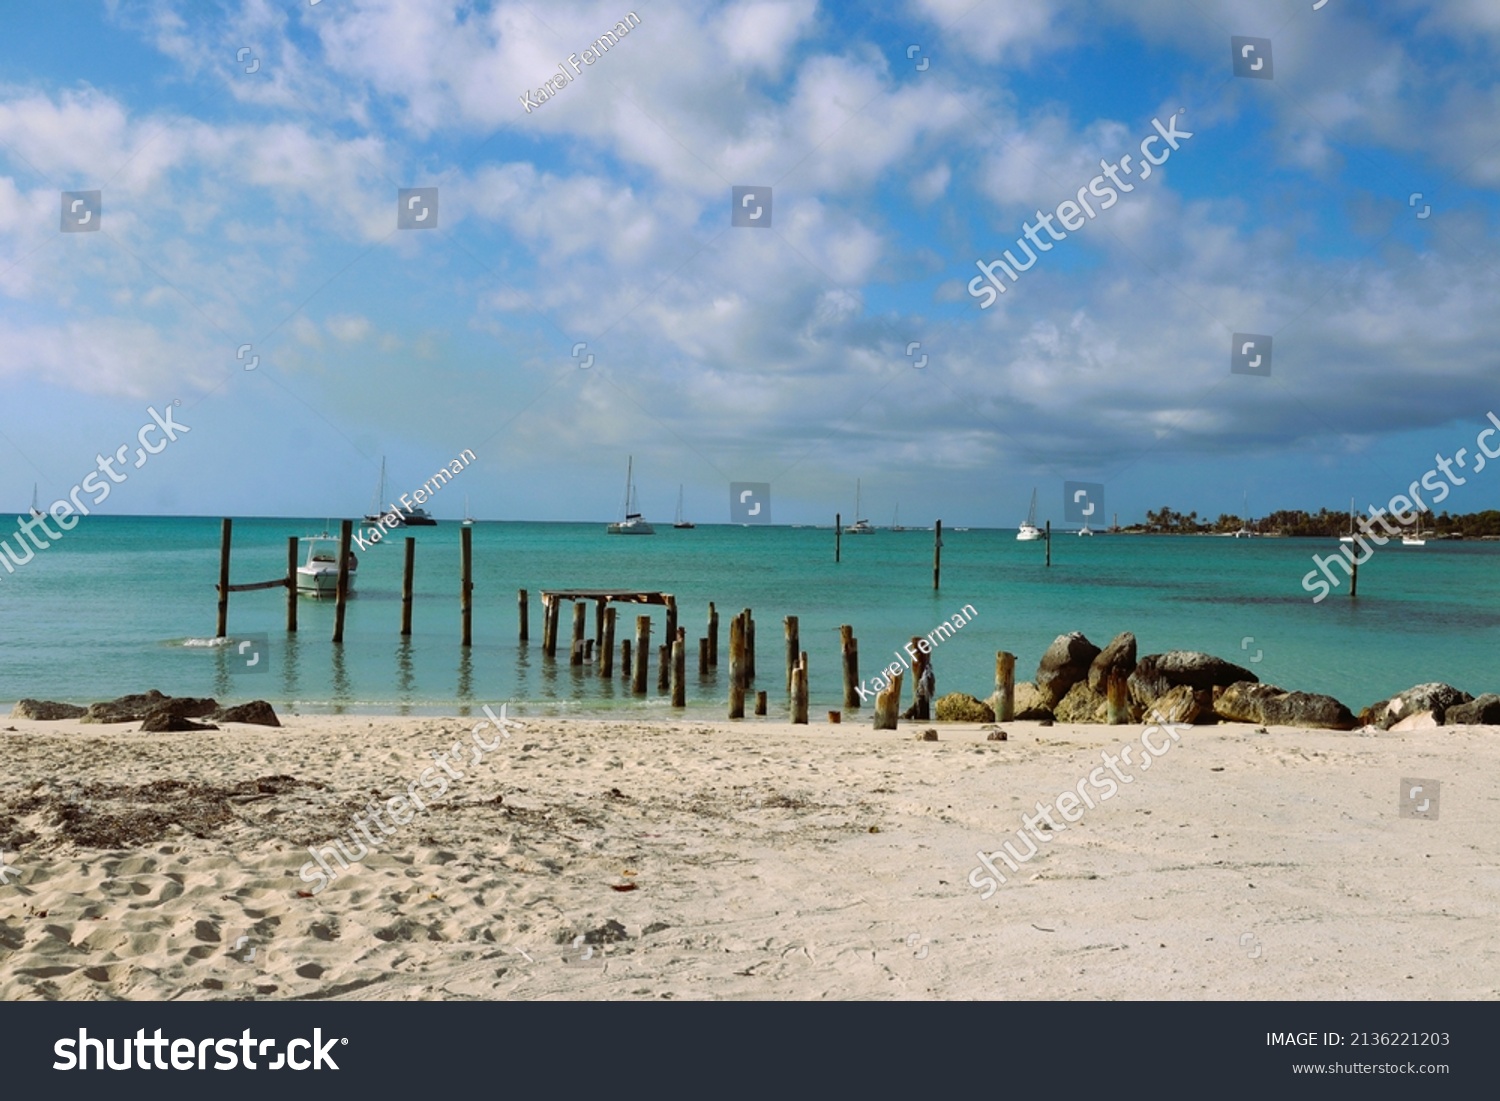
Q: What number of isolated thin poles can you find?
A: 4